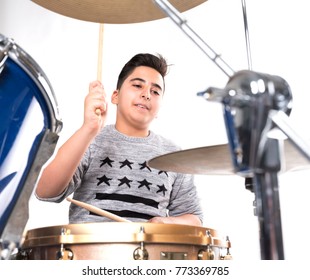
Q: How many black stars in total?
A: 8